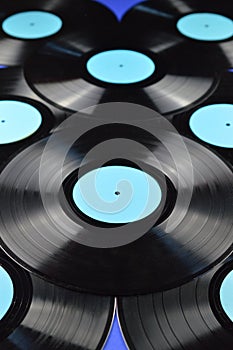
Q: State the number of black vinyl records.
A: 8